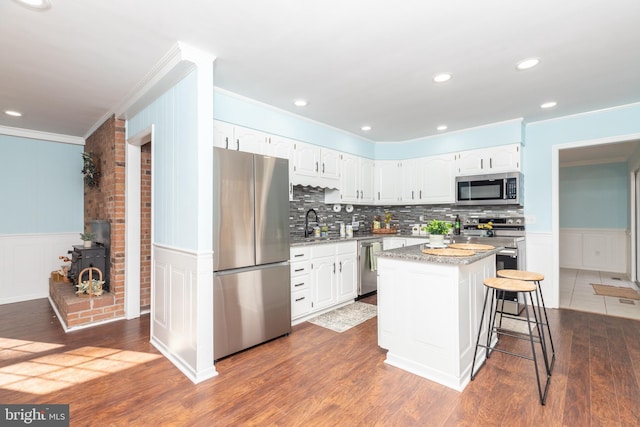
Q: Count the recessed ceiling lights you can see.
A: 8